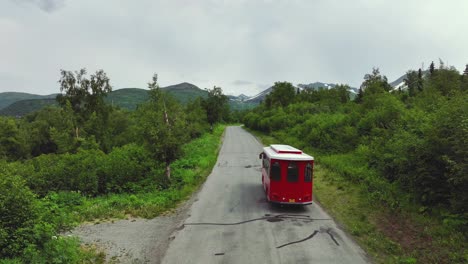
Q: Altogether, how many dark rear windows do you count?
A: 3